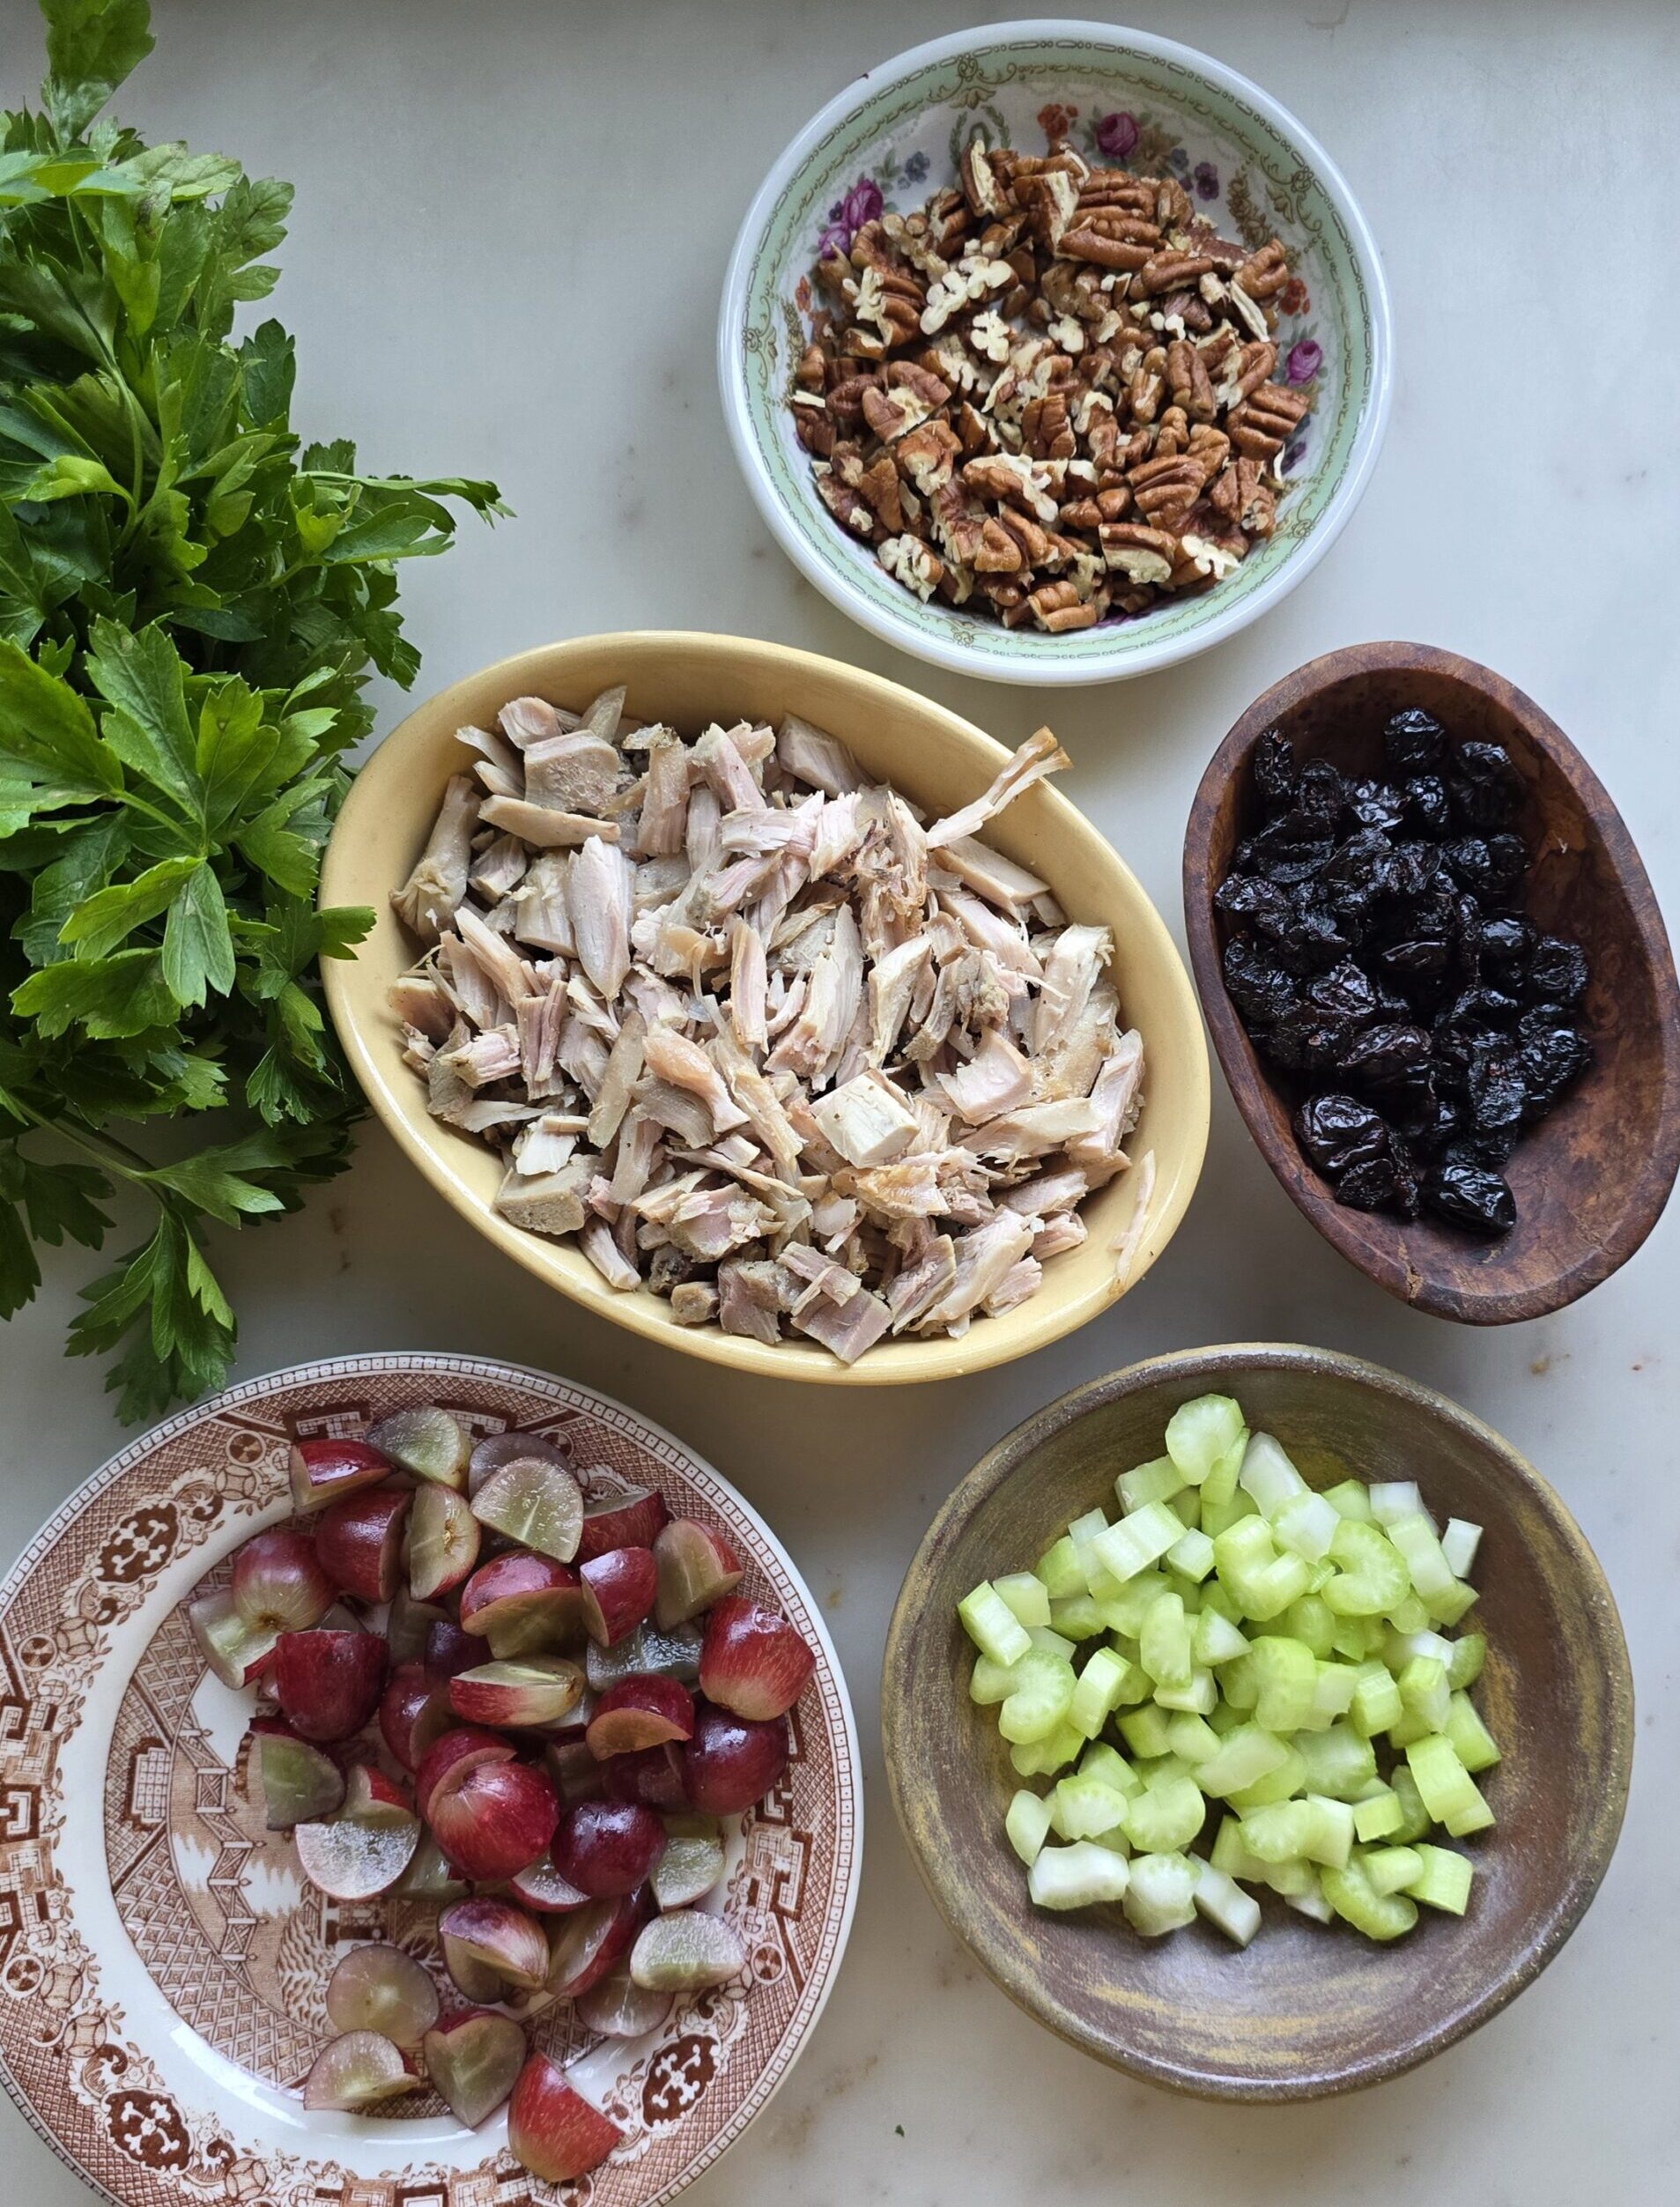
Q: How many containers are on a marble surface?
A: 5